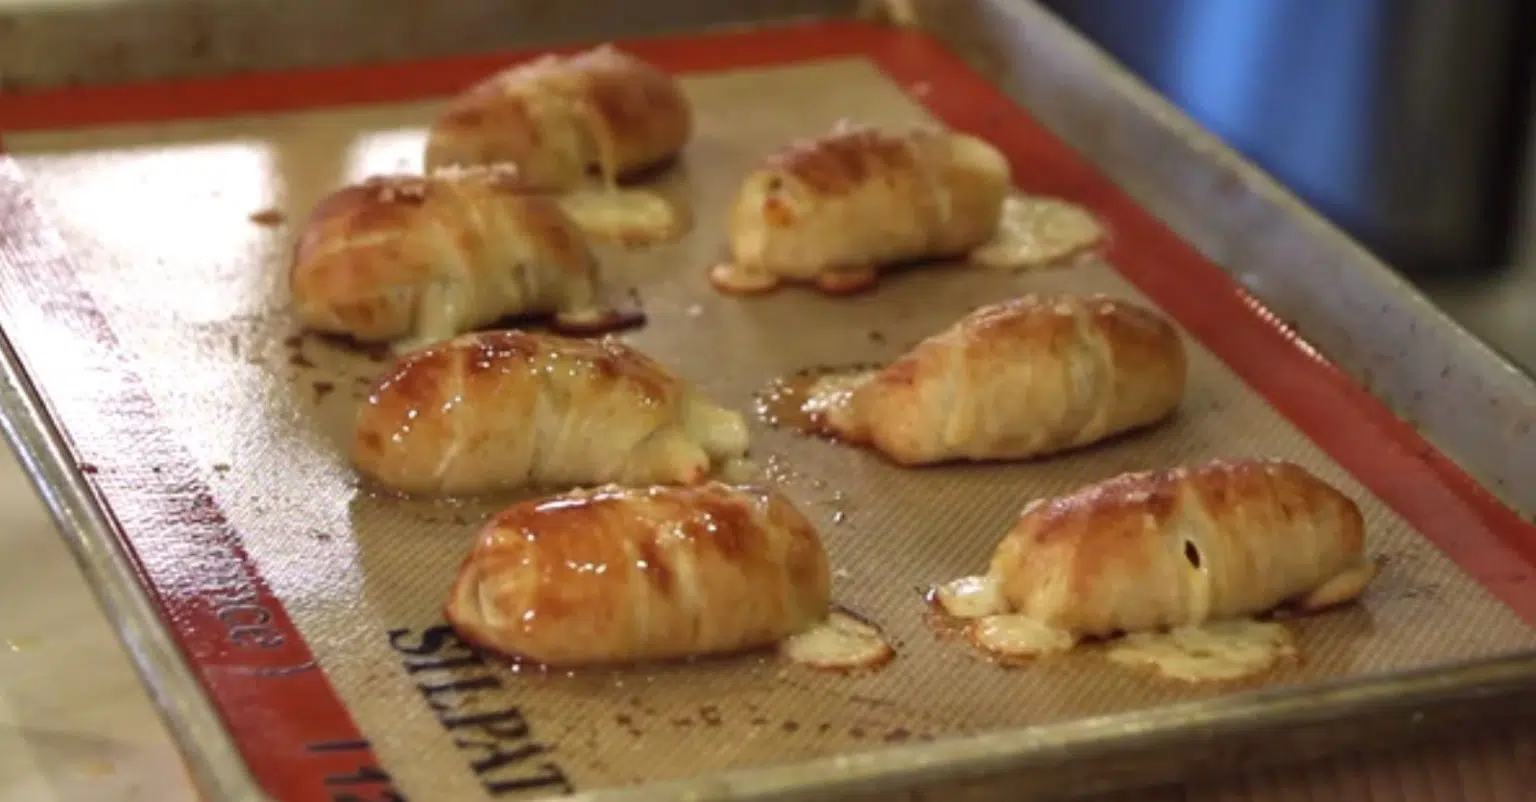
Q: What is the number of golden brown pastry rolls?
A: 7